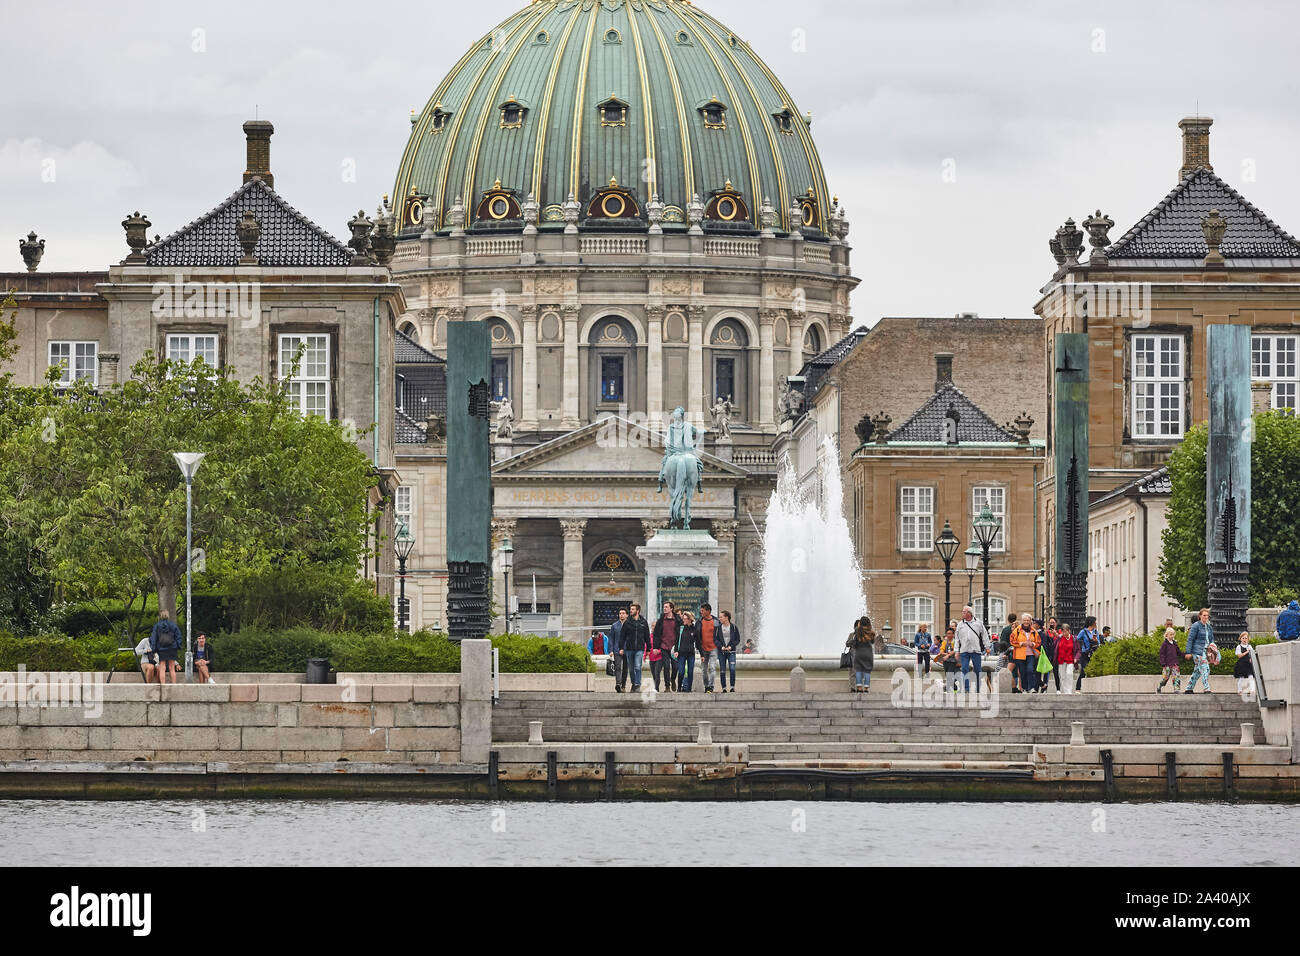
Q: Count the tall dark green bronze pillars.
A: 3